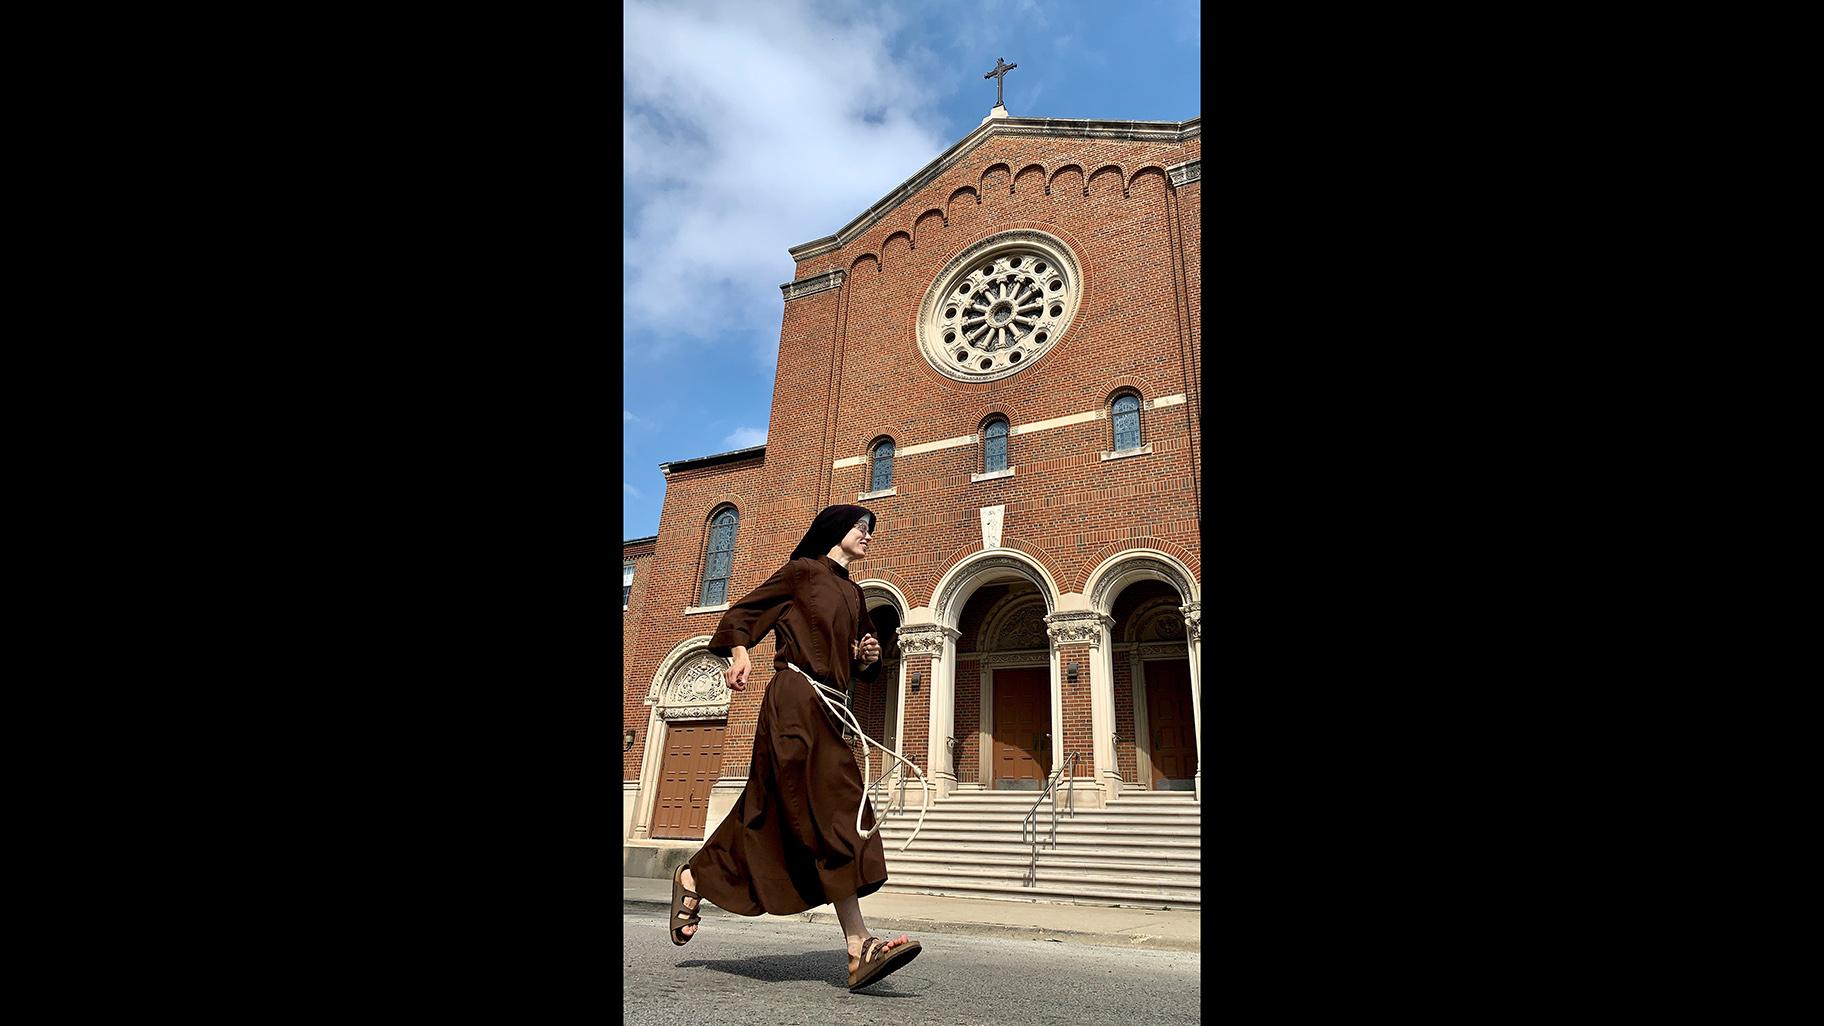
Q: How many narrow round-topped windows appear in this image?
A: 4